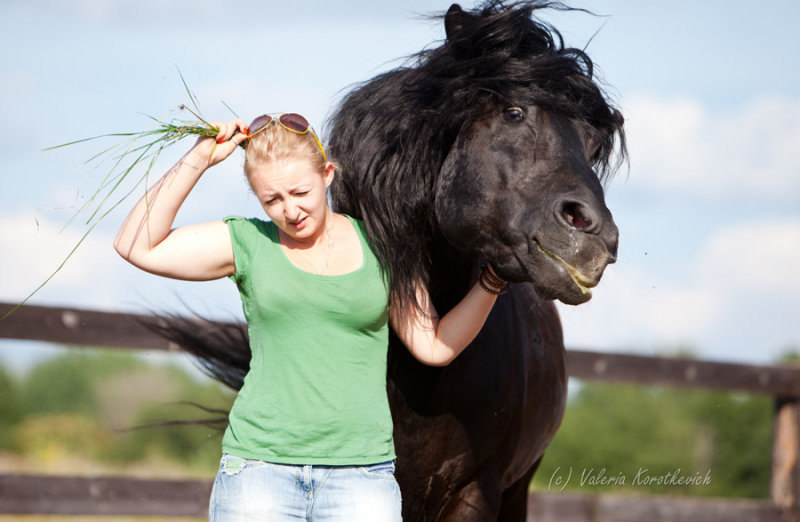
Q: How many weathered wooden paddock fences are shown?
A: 1